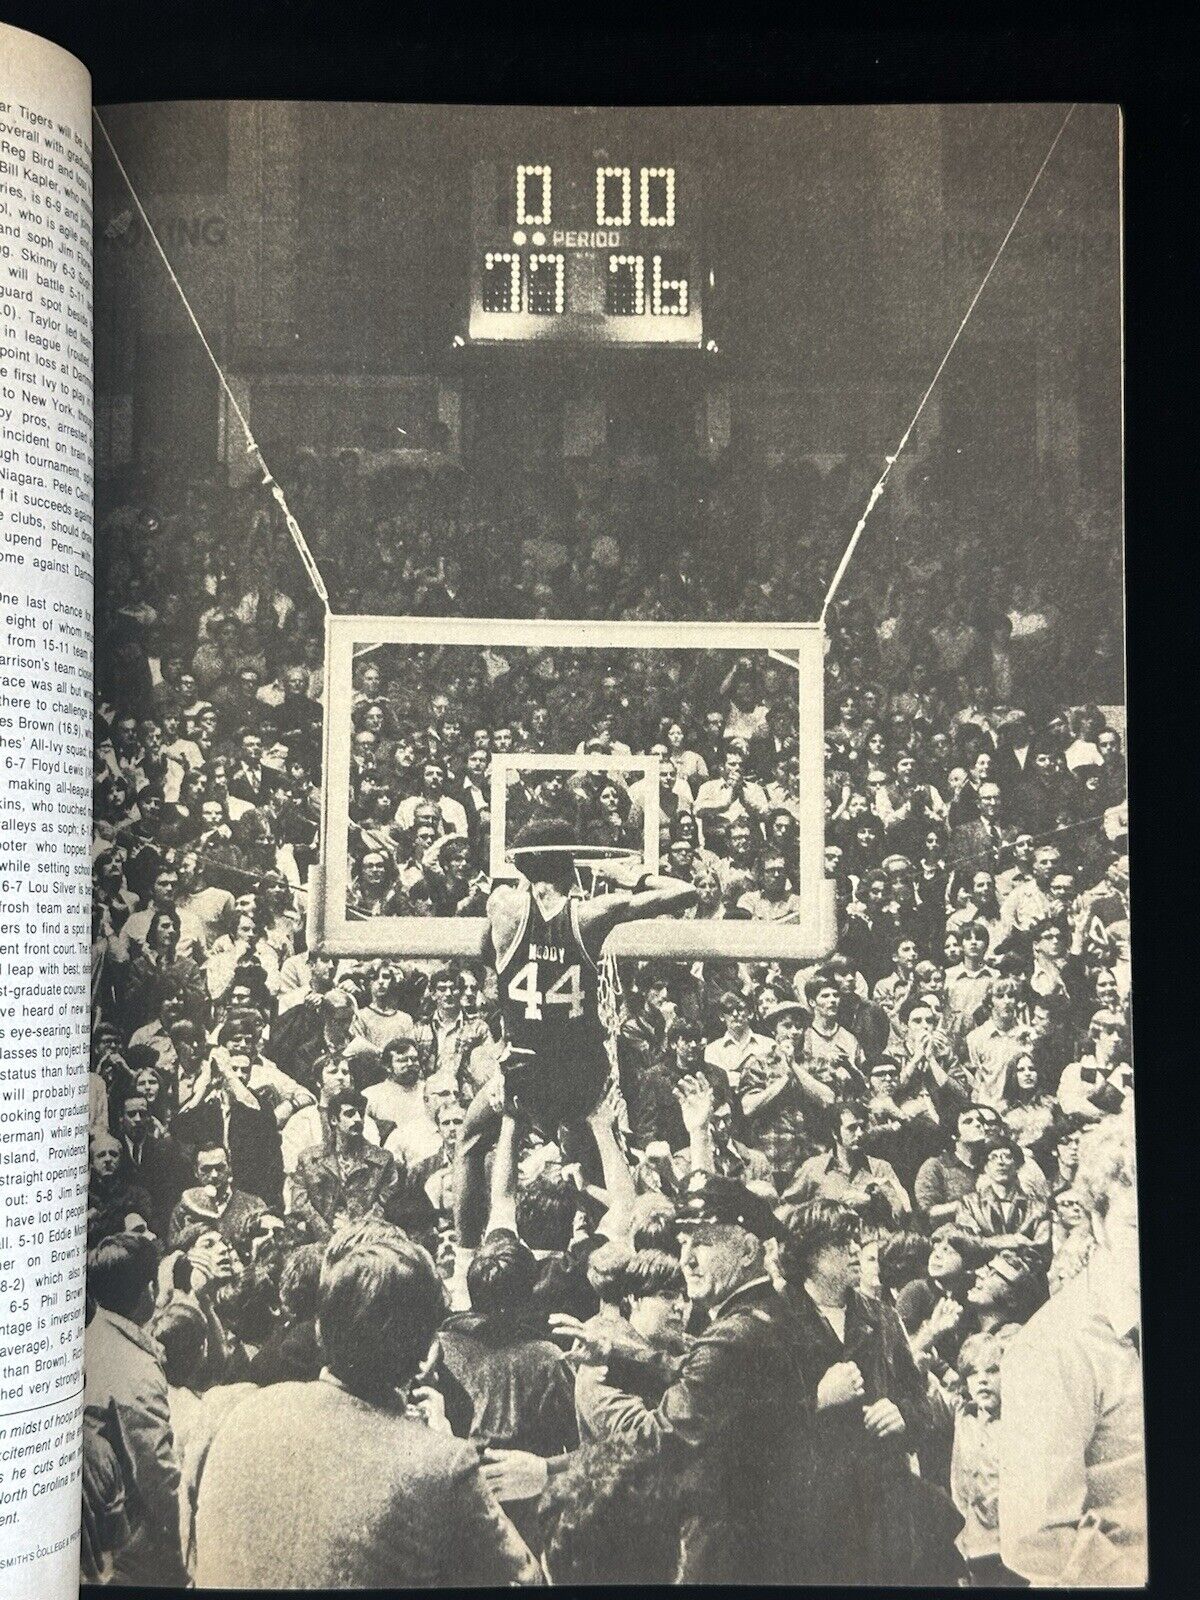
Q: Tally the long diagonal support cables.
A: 2